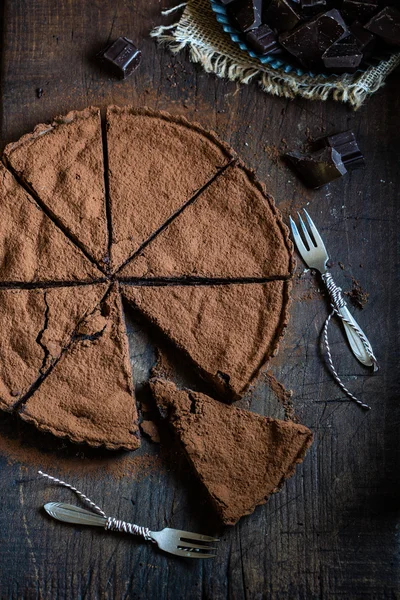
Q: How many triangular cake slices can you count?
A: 8